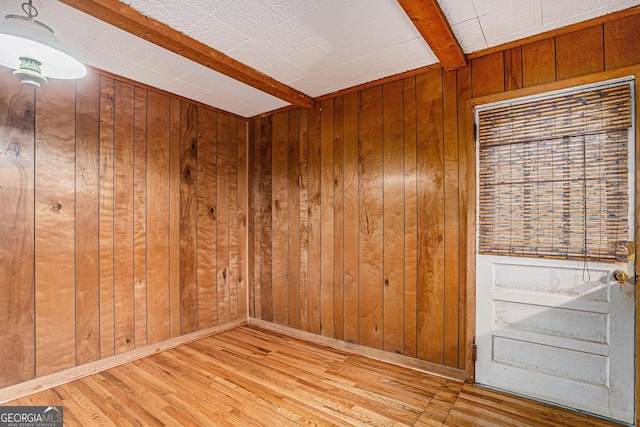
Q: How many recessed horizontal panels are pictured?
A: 3